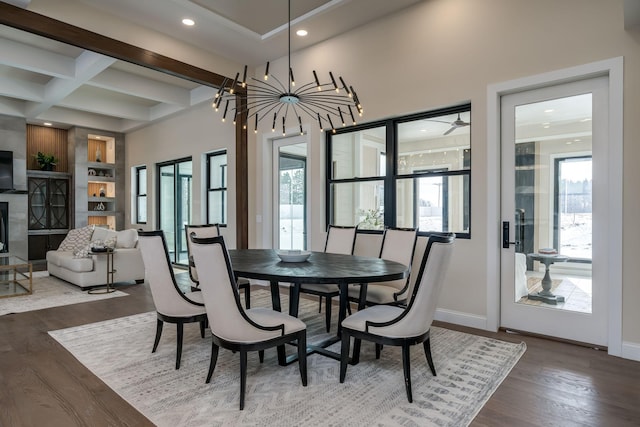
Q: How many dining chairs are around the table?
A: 6